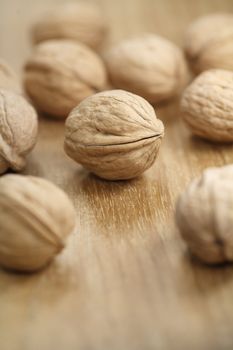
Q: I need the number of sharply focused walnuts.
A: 1